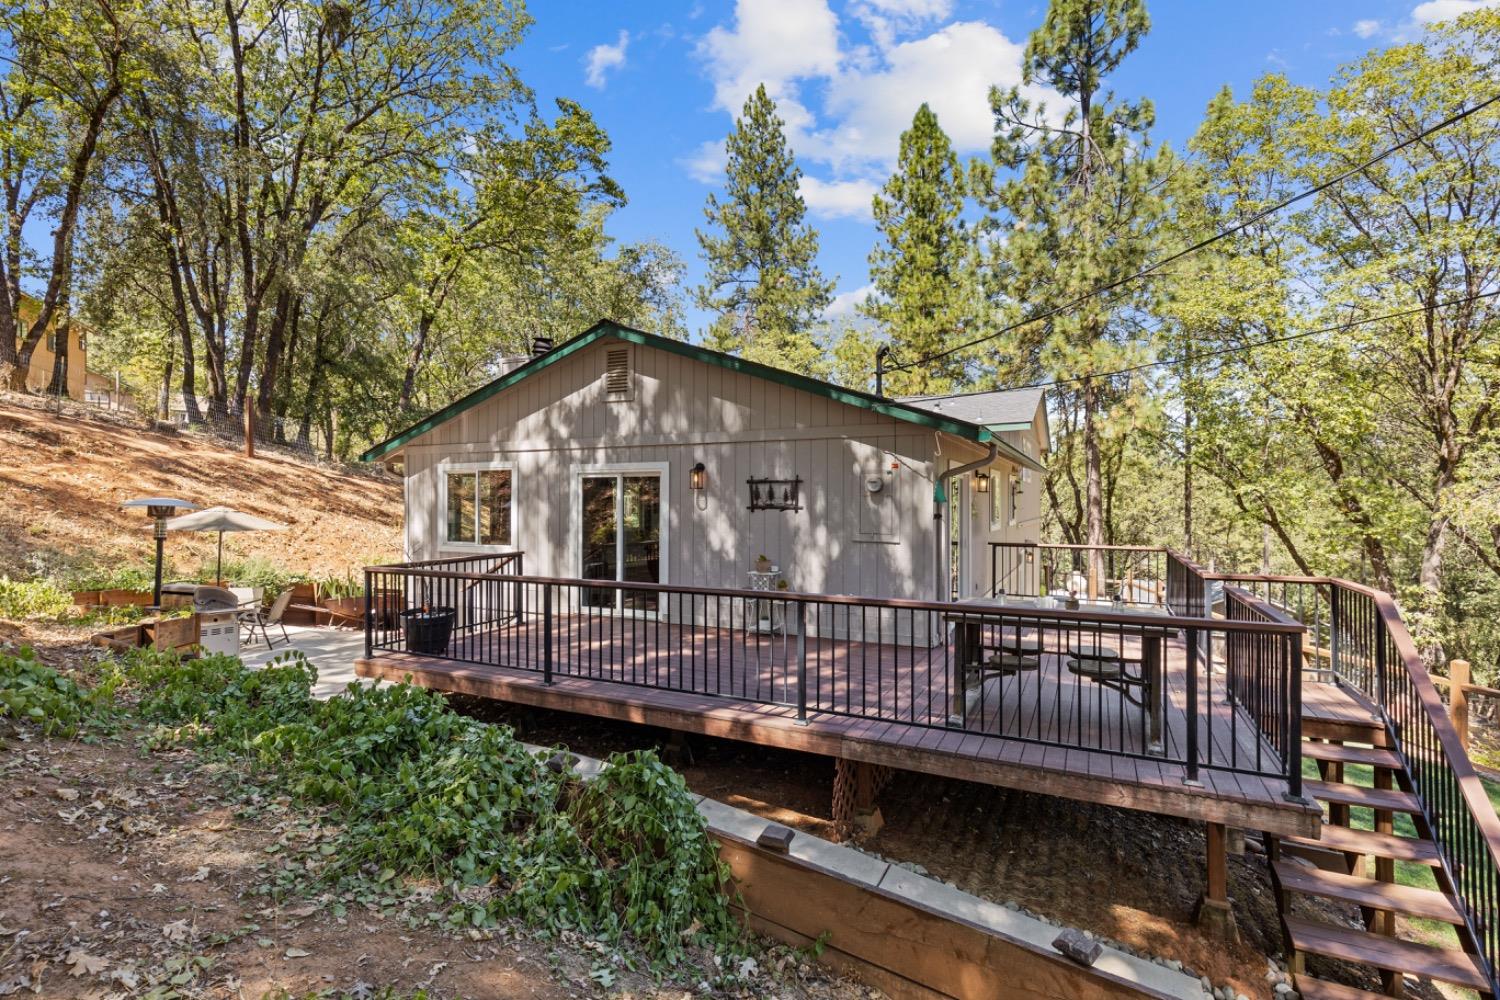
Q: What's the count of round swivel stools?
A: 4